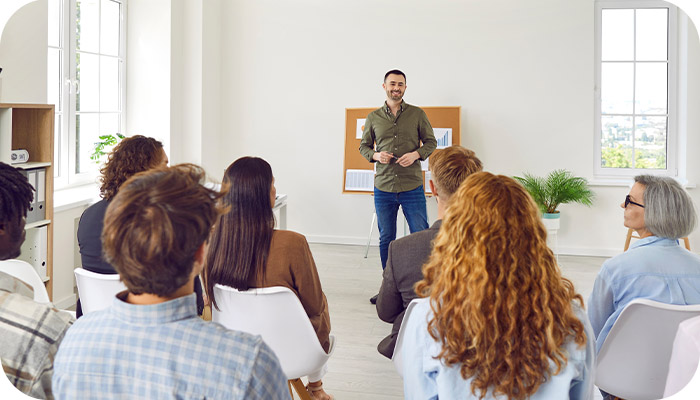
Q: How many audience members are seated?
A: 7